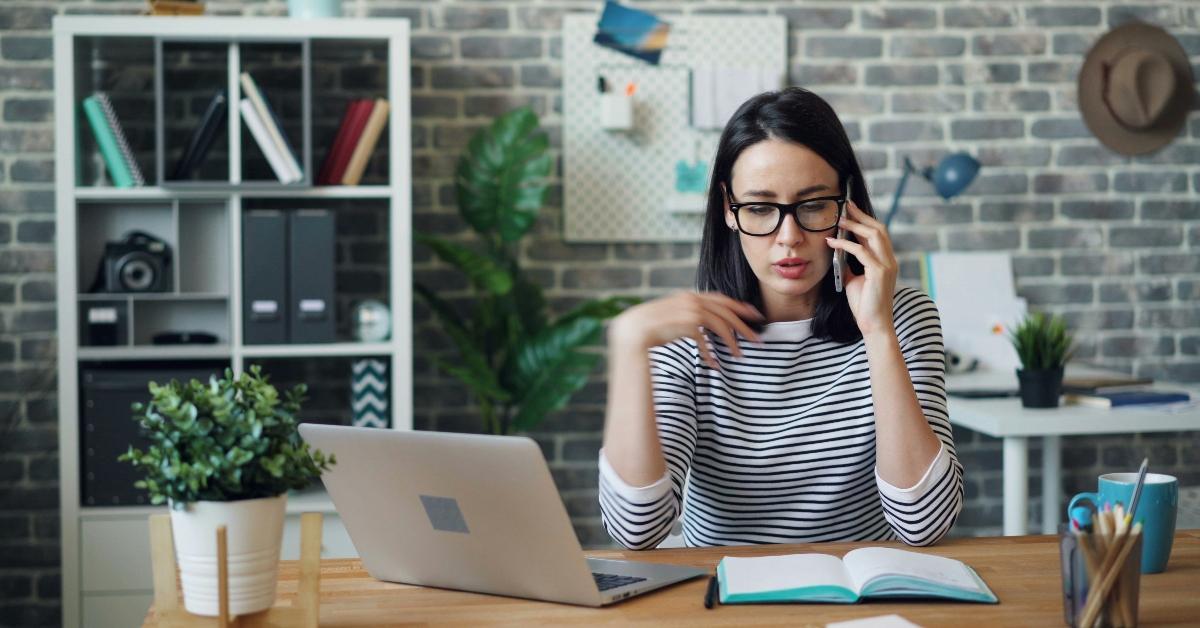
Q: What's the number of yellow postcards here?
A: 0